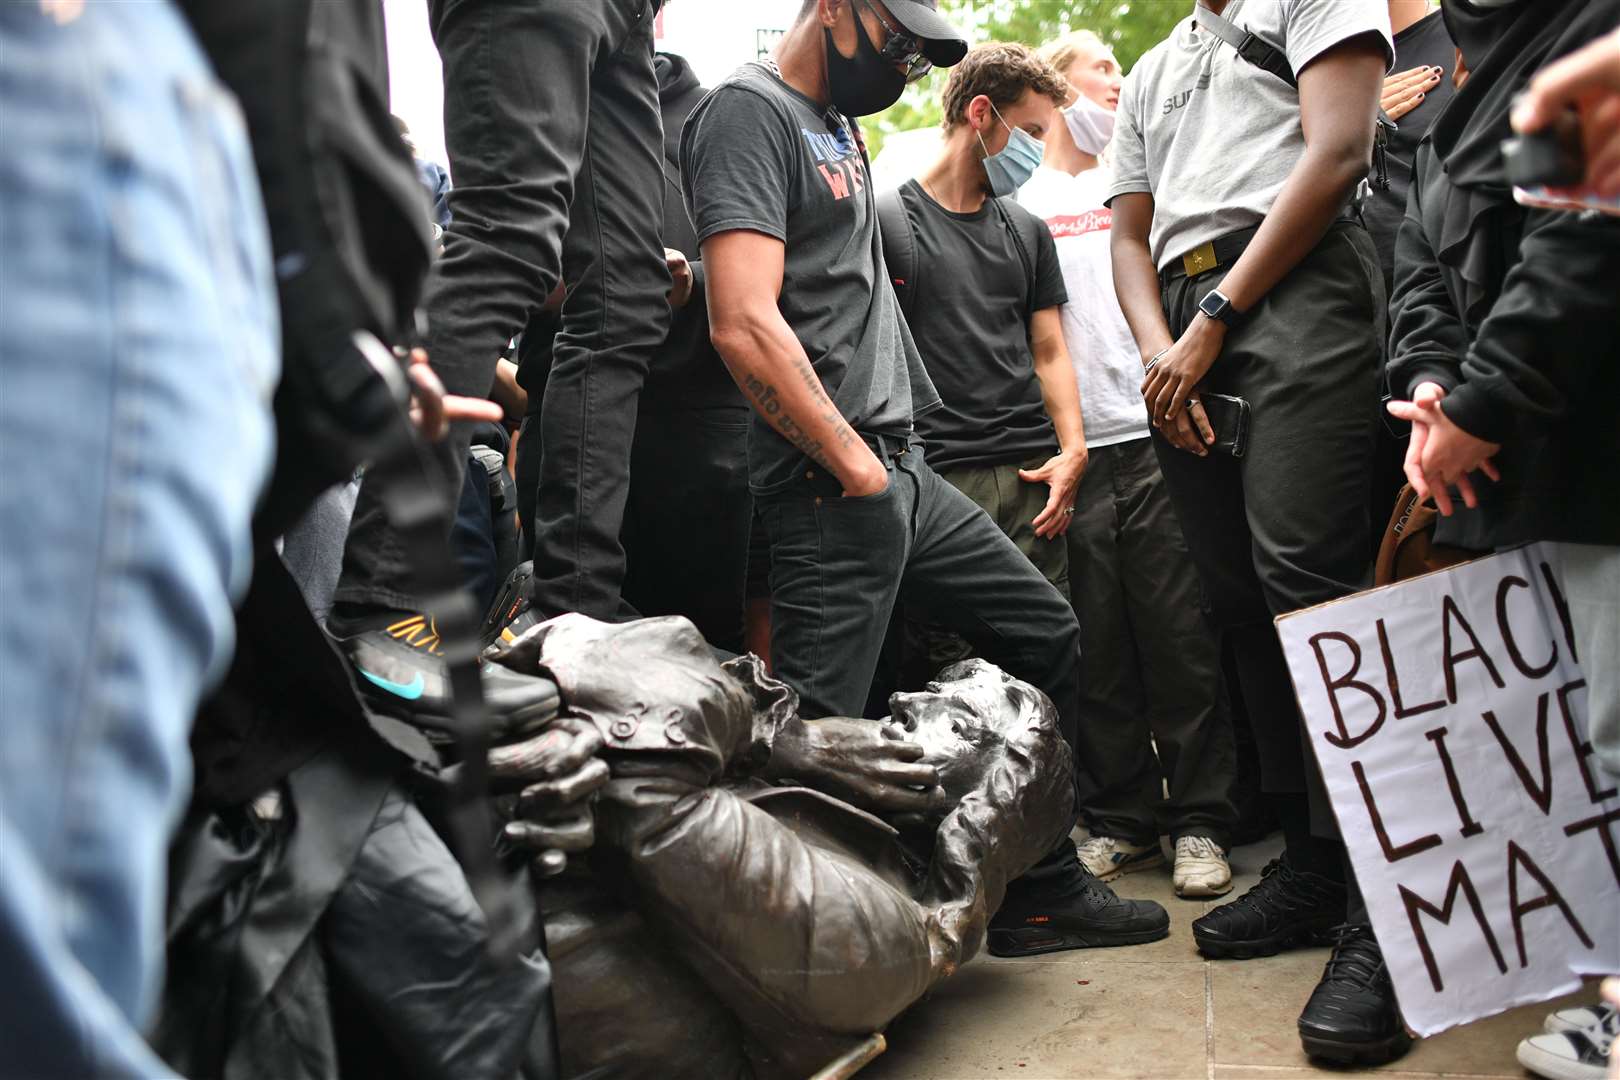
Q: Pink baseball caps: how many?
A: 0